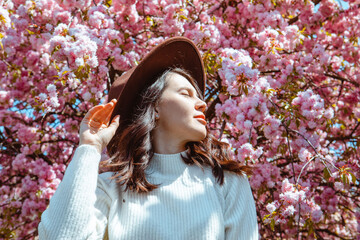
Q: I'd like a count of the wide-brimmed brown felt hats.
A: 1